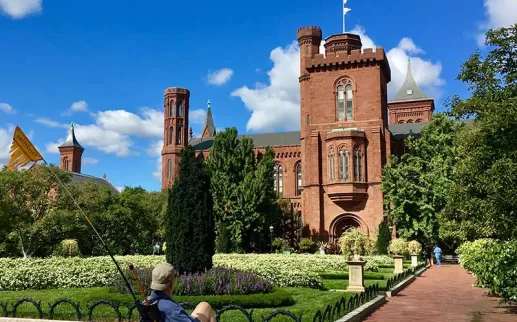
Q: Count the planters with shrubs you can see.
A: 3